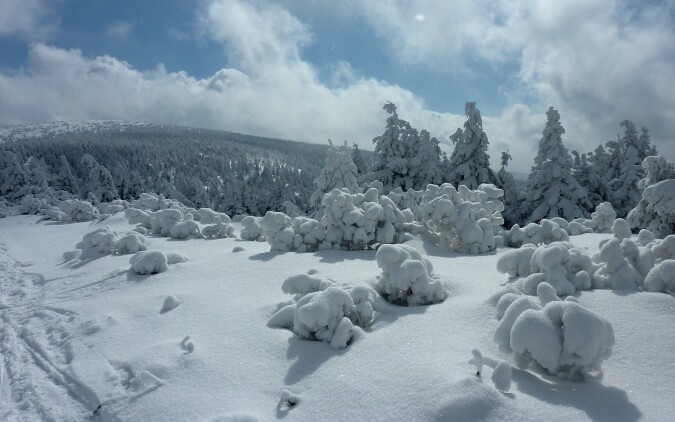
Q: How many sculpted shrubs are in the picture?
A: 0